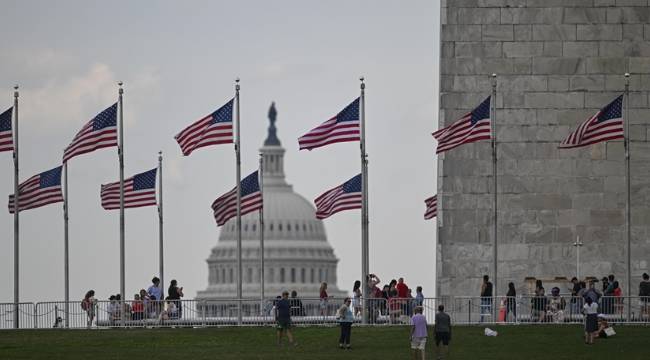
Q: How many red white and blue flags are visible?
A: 11